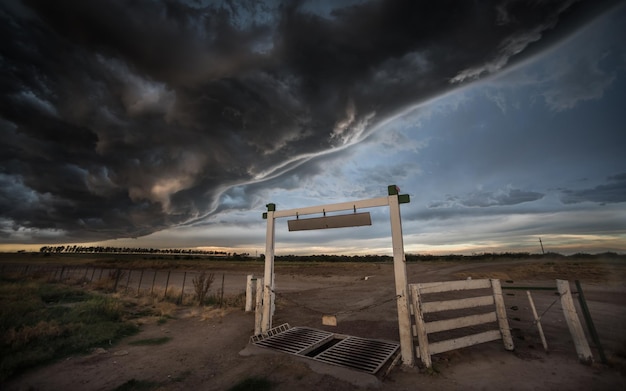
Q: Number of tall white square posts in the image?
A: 2